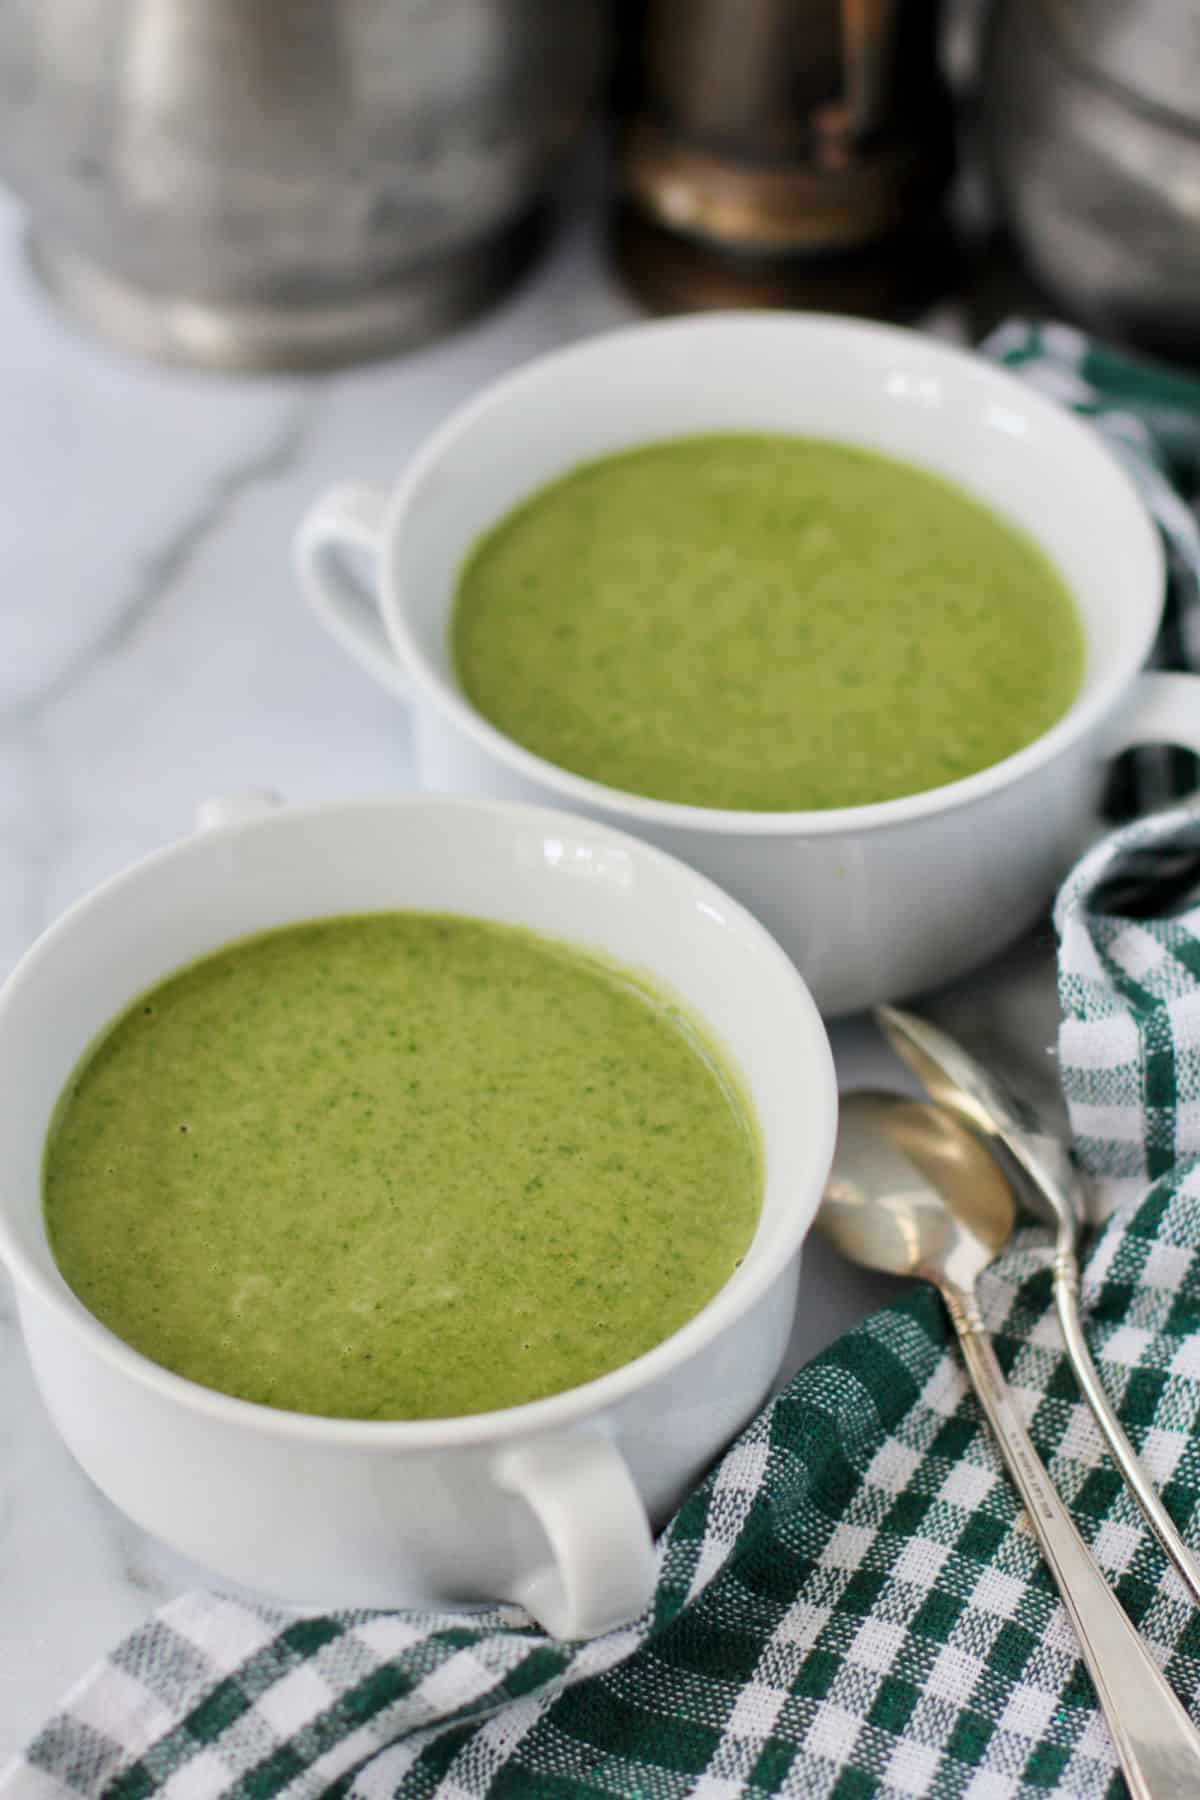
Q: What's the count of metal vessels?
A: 3